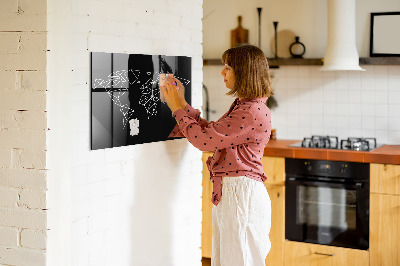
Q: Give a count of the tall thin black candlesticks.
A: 2